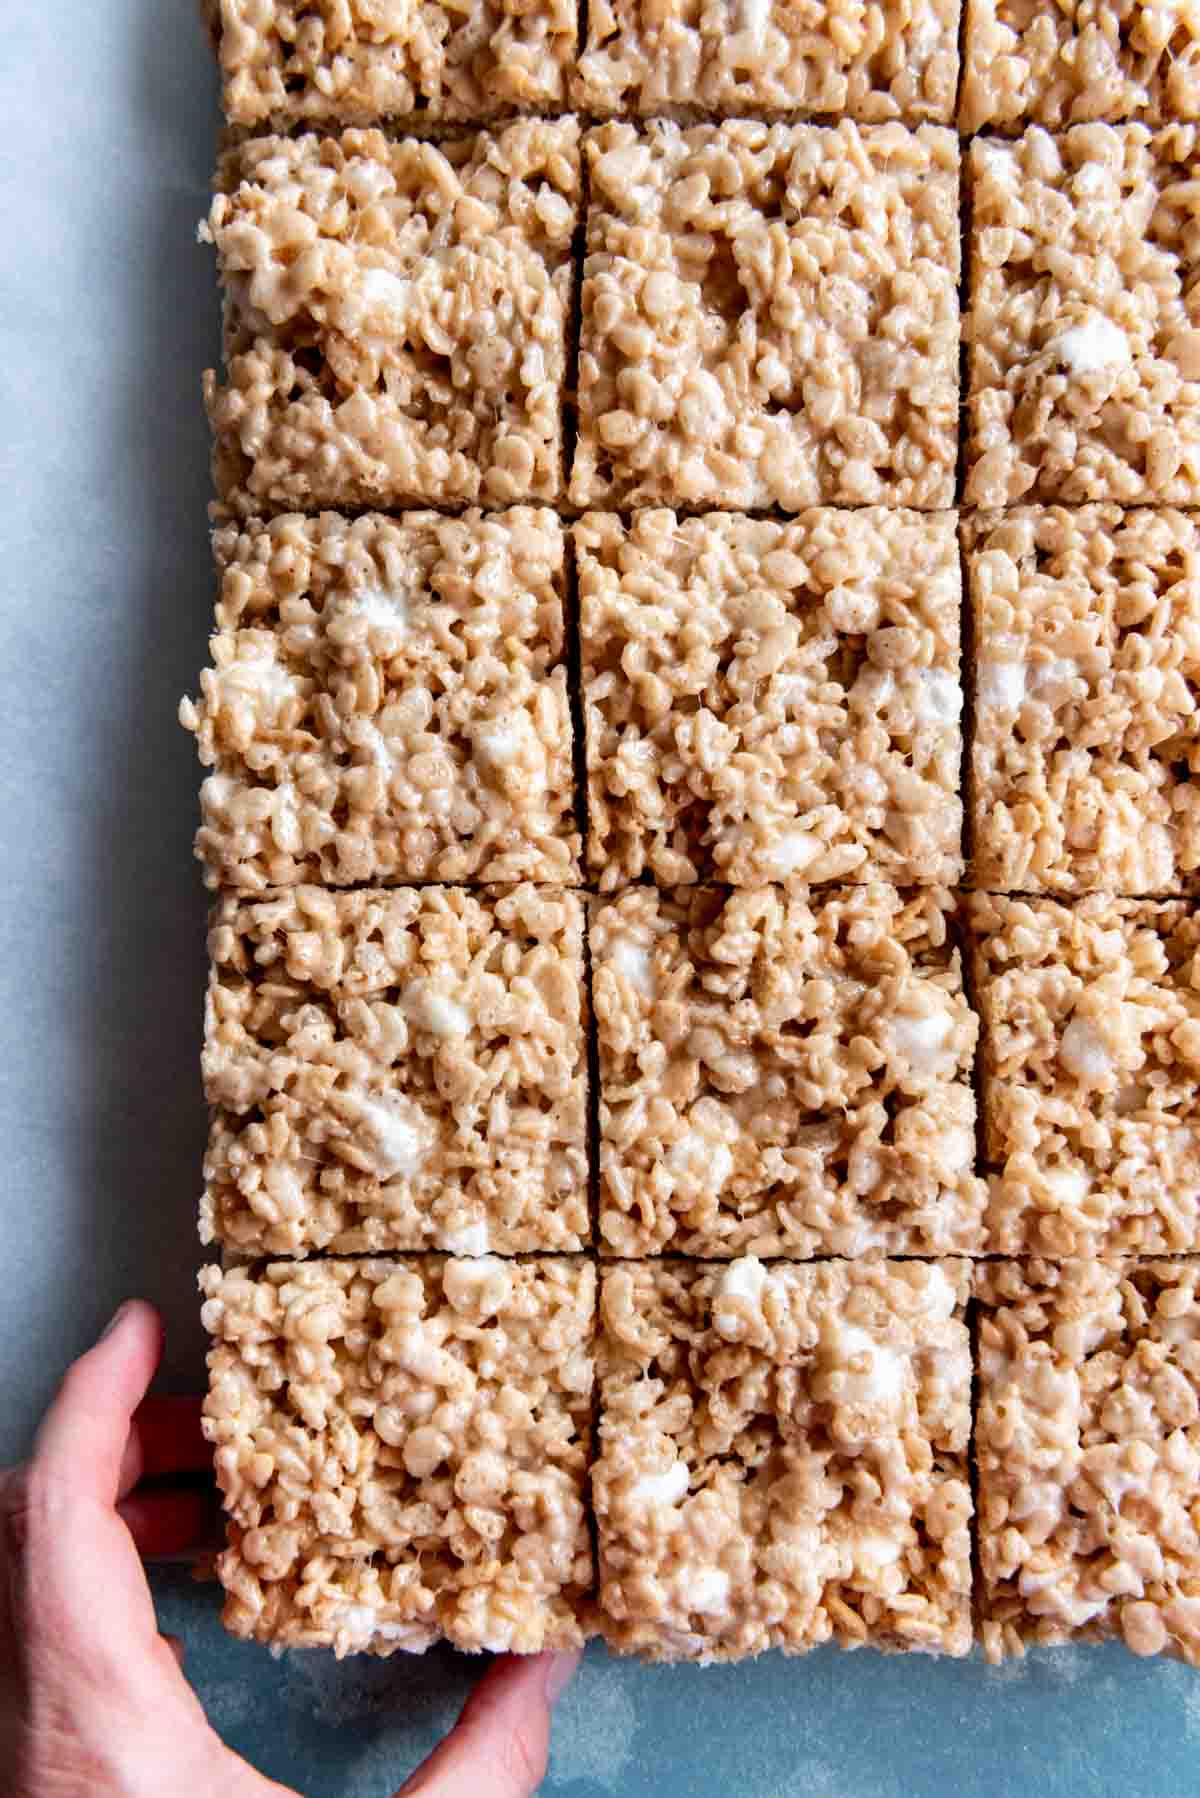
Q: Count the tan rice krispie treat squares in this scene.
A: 15